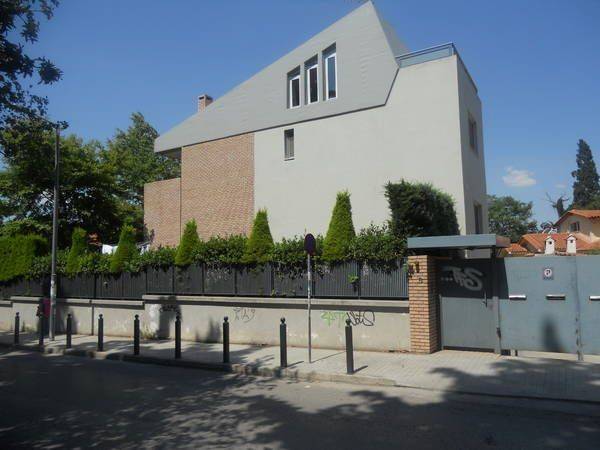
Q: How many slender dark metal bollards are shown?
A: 9